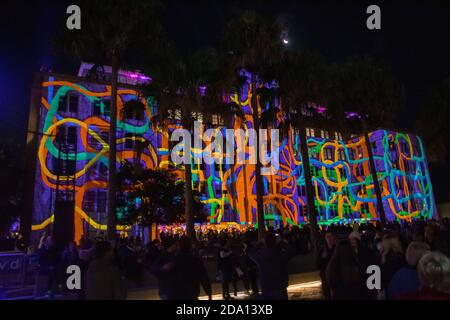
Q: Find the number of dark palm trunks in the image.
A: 5